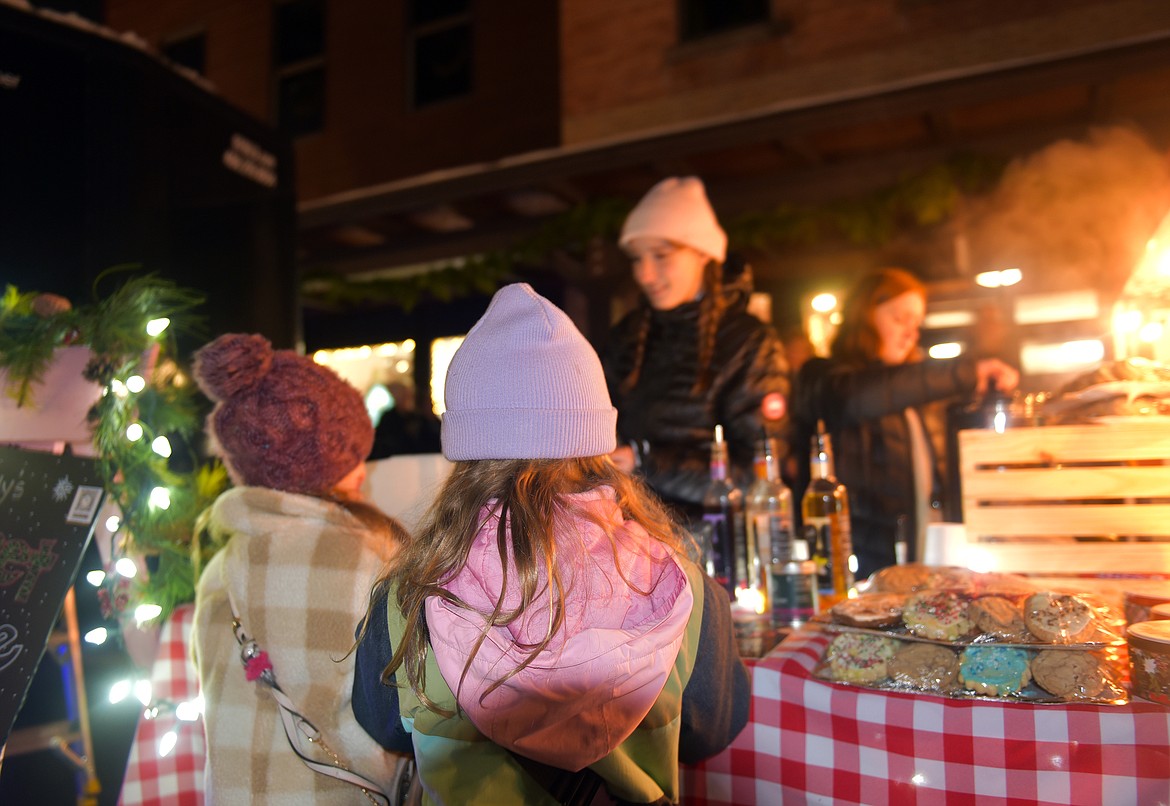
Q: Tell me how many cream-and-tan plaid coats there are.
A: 1